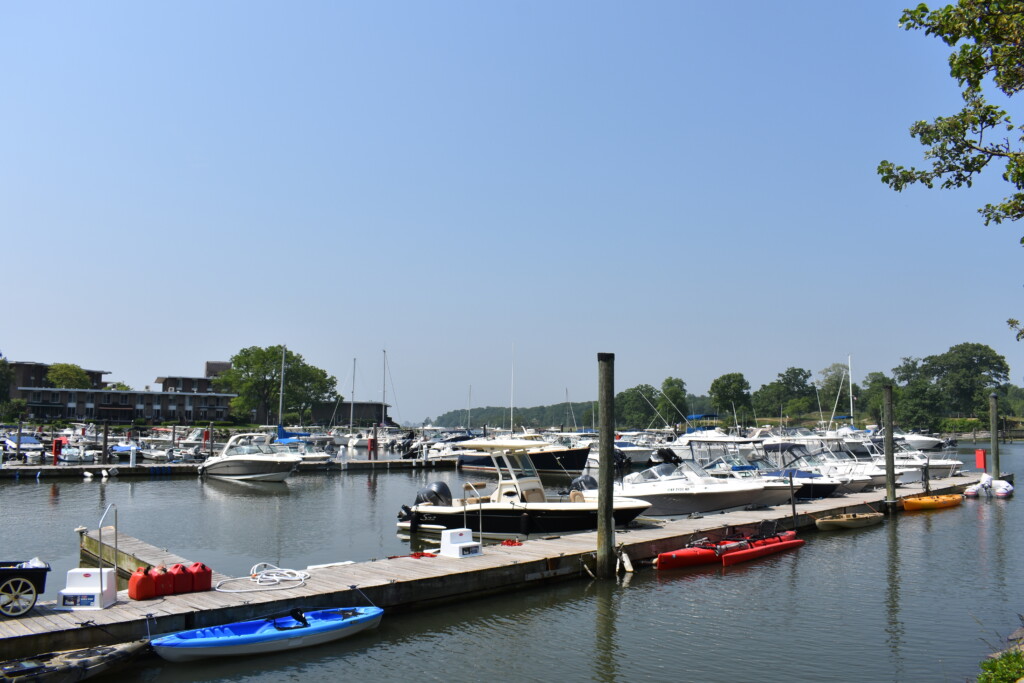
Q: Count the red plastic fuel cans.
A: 4